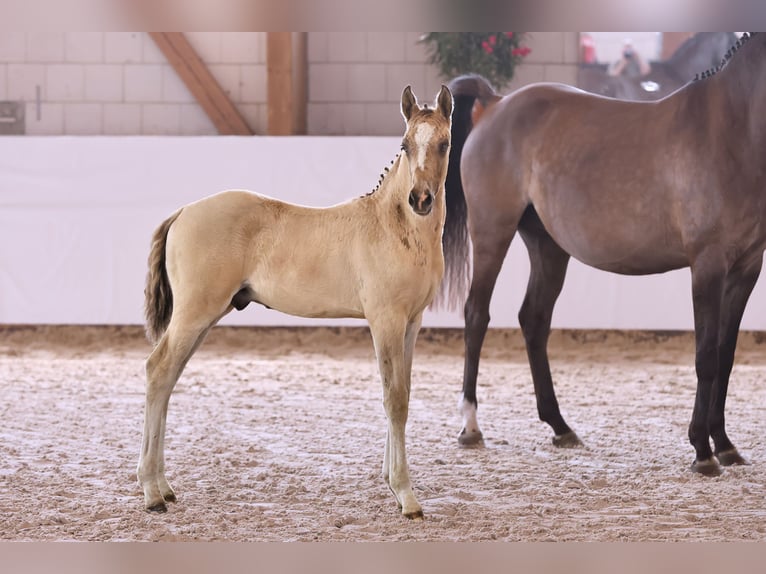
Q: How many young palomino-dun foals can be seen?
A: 1